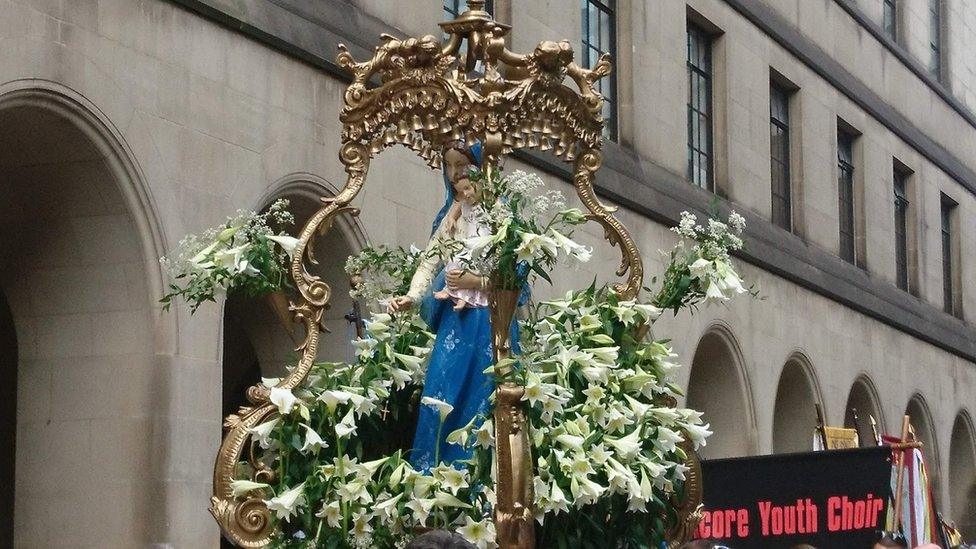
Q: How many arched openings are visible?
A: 7